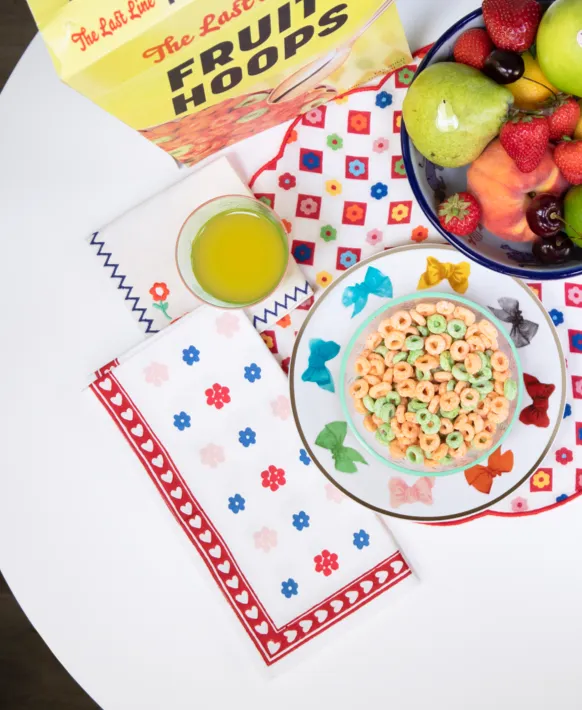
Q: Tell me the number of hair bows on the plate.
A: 8